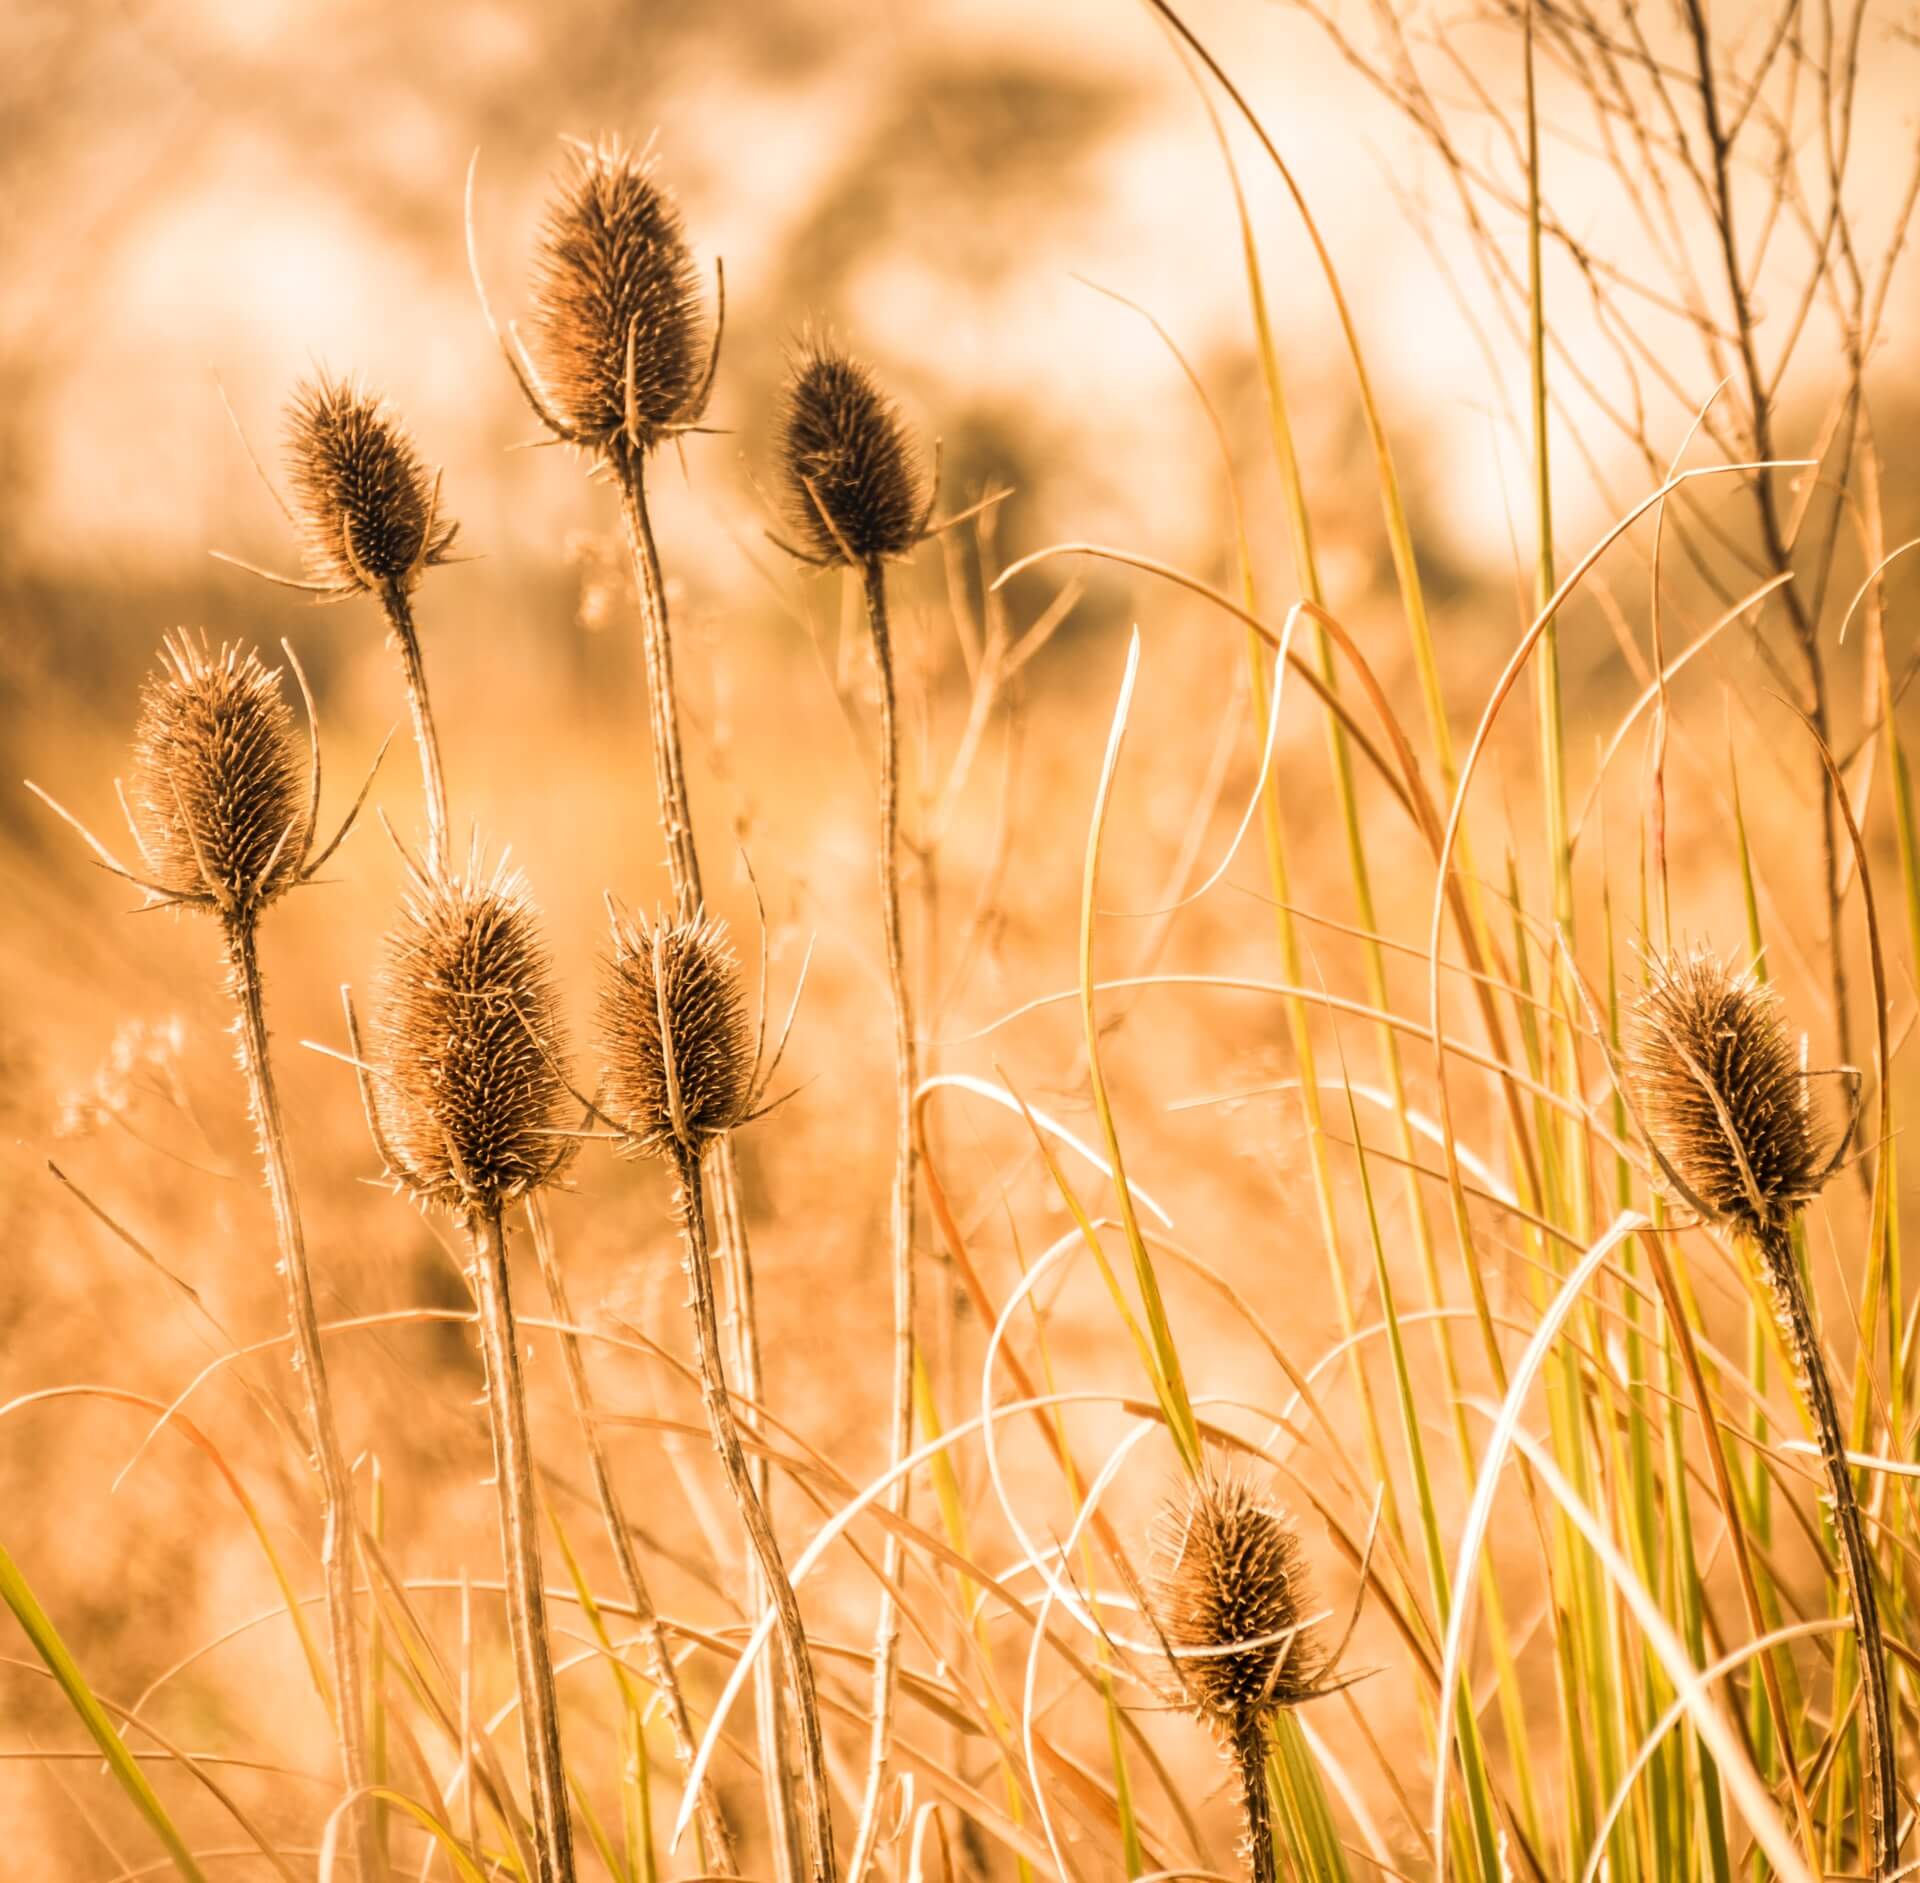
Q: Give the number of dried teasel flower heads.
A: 8